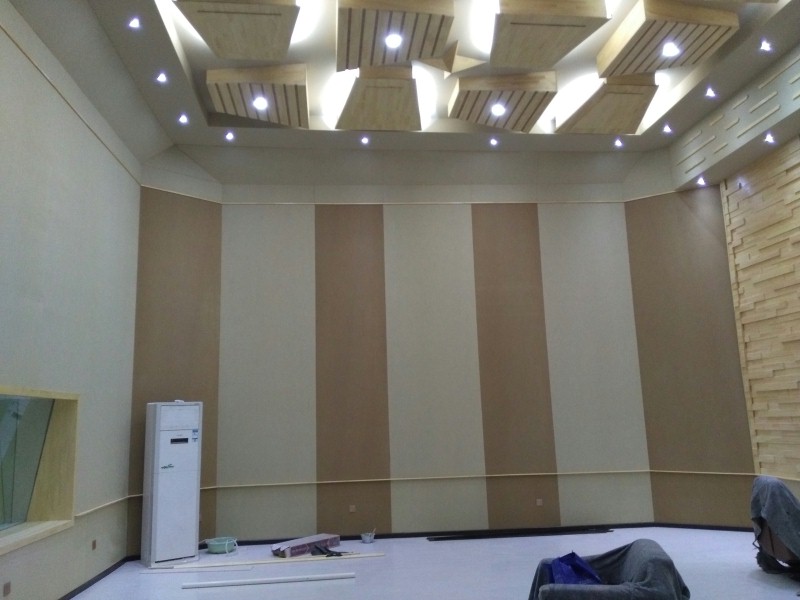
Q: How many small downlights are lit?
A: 12